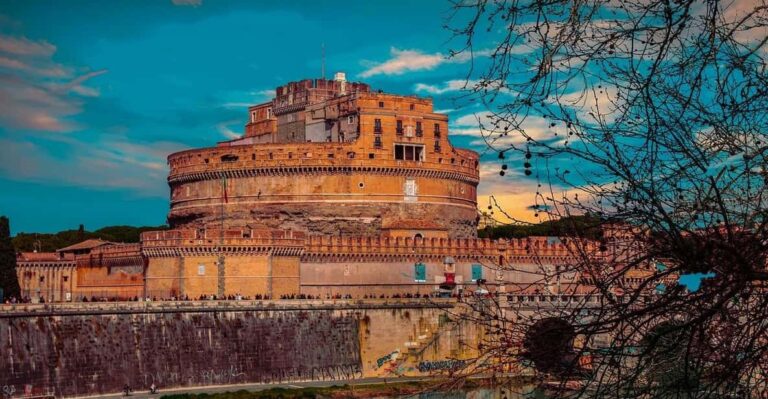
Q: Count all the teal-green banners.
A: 2